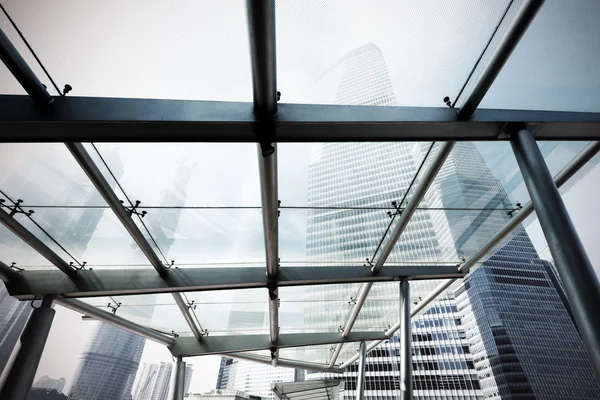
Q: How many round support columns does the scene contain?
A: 5